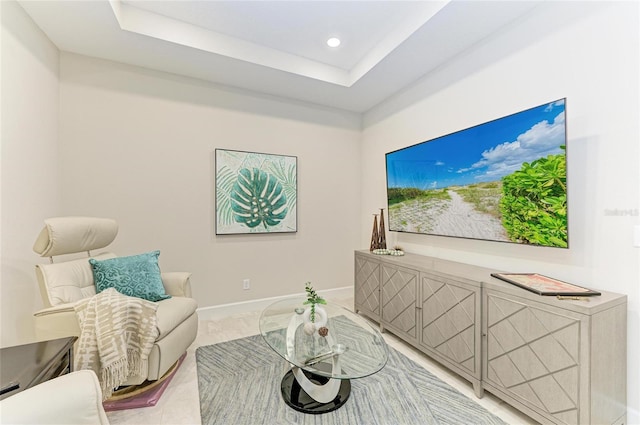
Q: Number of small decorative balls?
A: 2